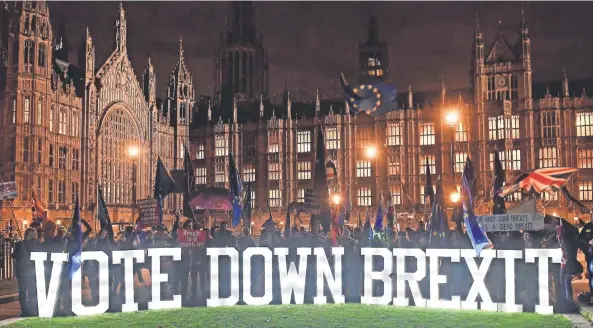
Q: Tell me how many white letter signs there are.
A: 14